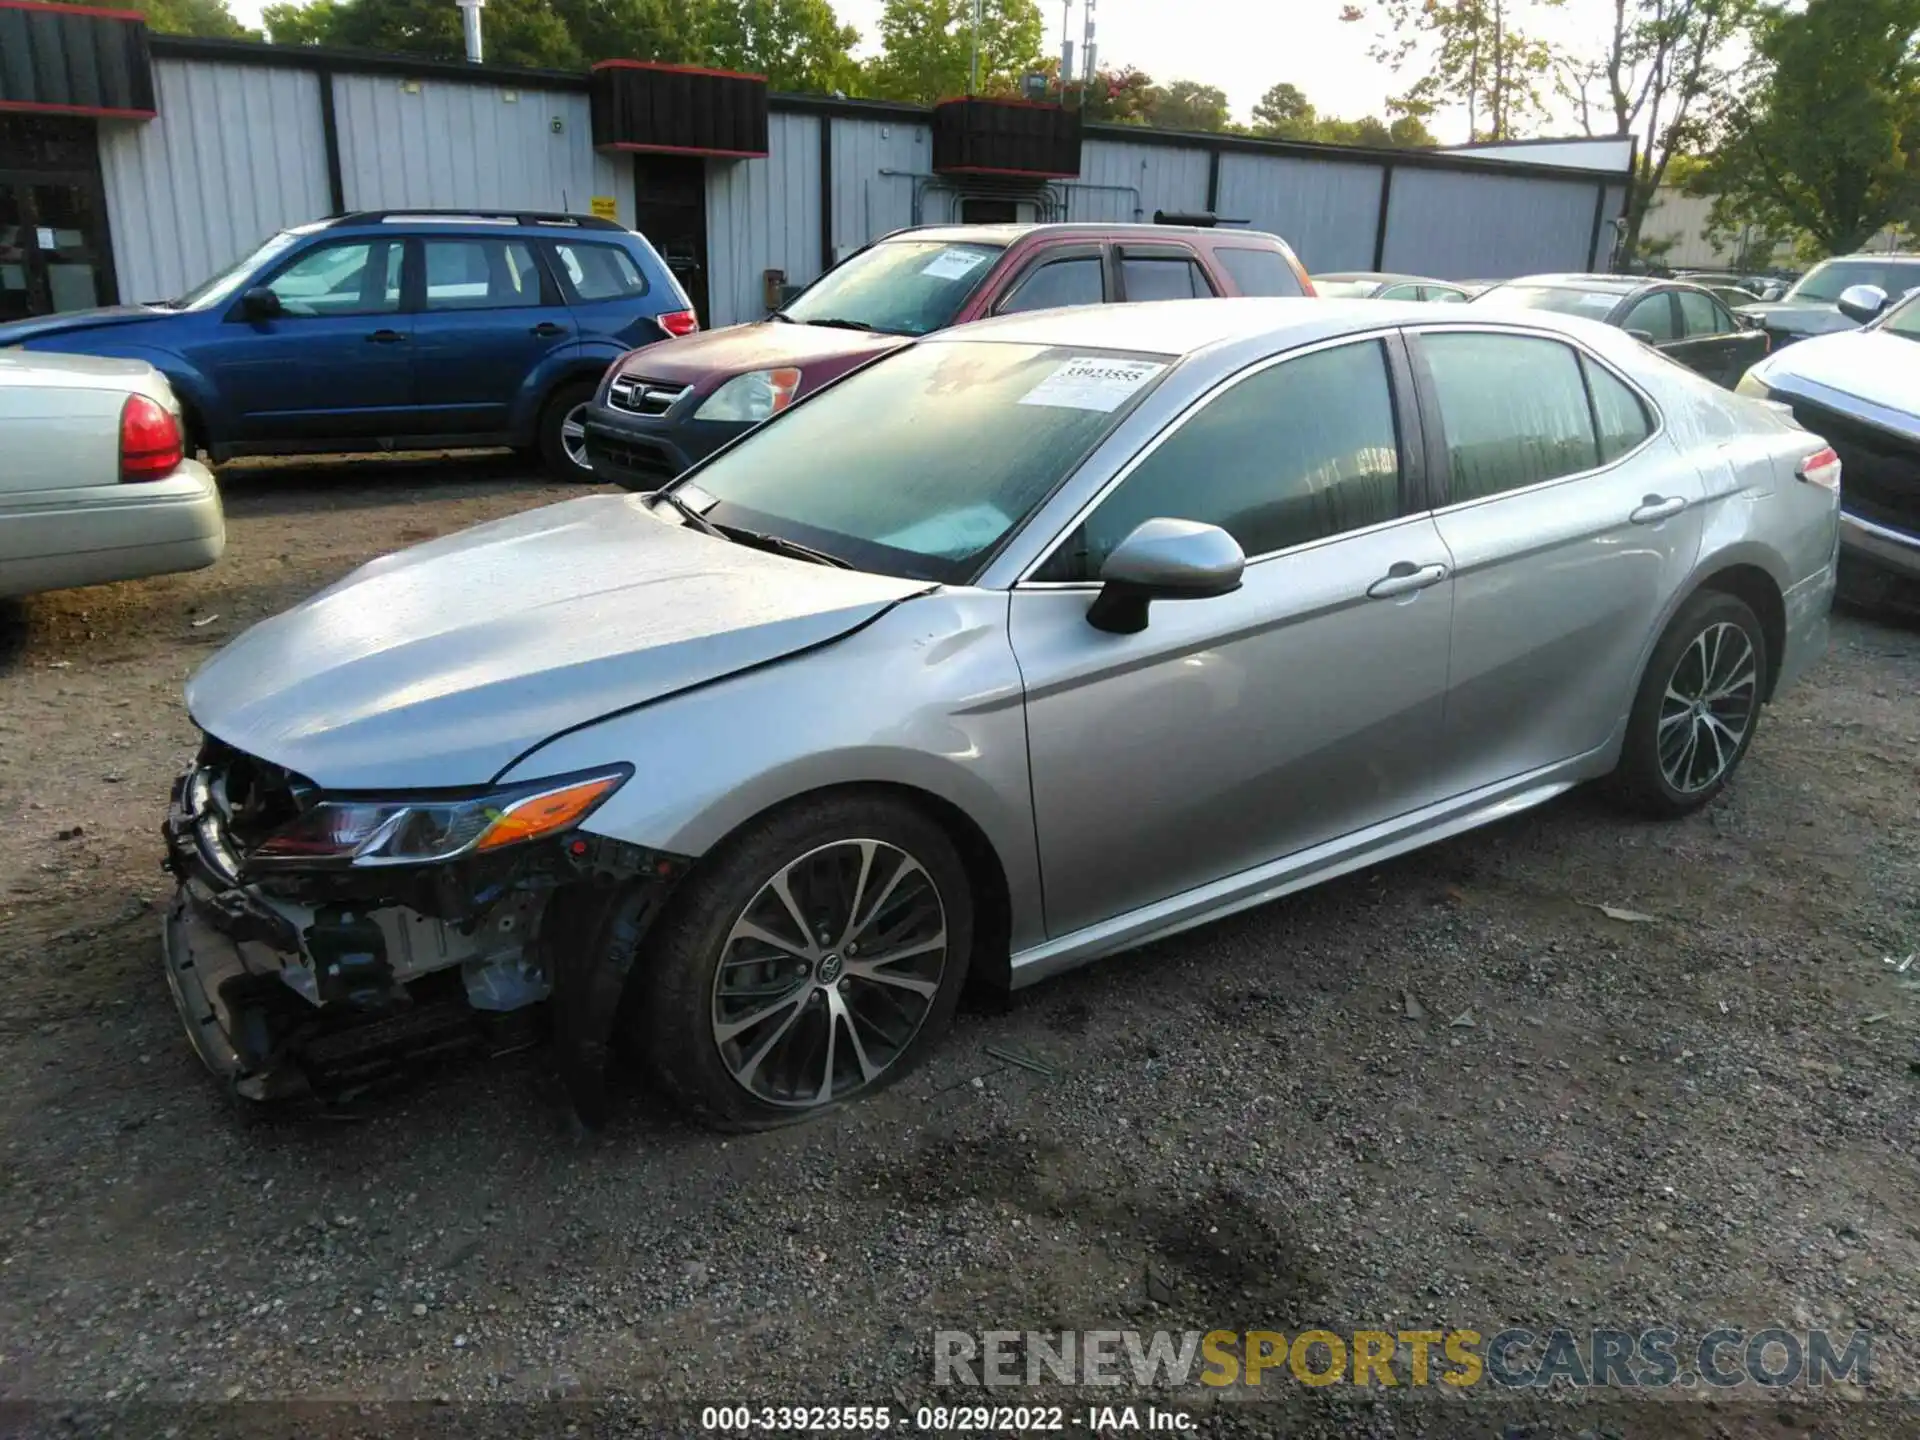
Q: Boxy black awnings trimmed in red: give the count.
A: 3